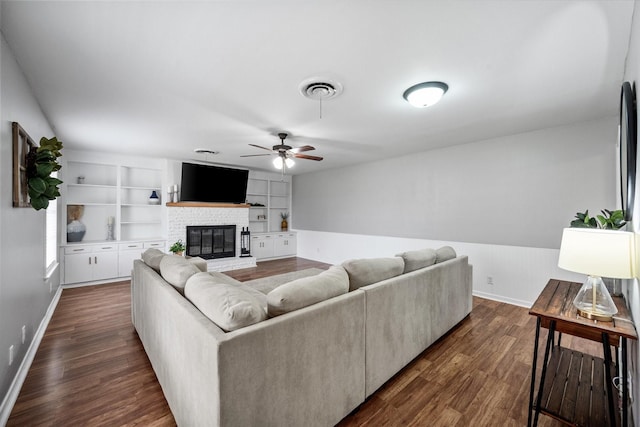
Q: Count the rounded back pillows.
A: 7